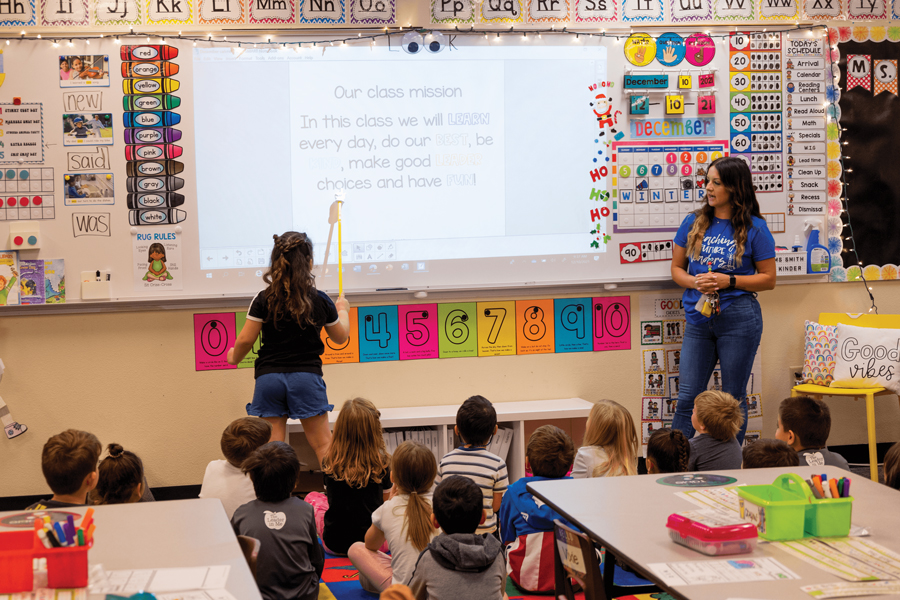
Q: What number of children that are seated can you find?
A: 15